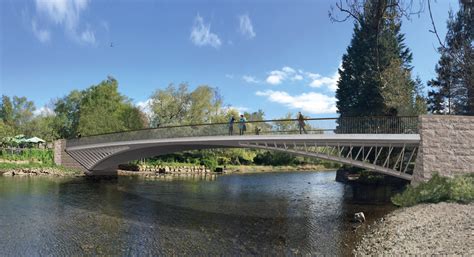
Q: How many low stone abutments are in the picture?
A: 2